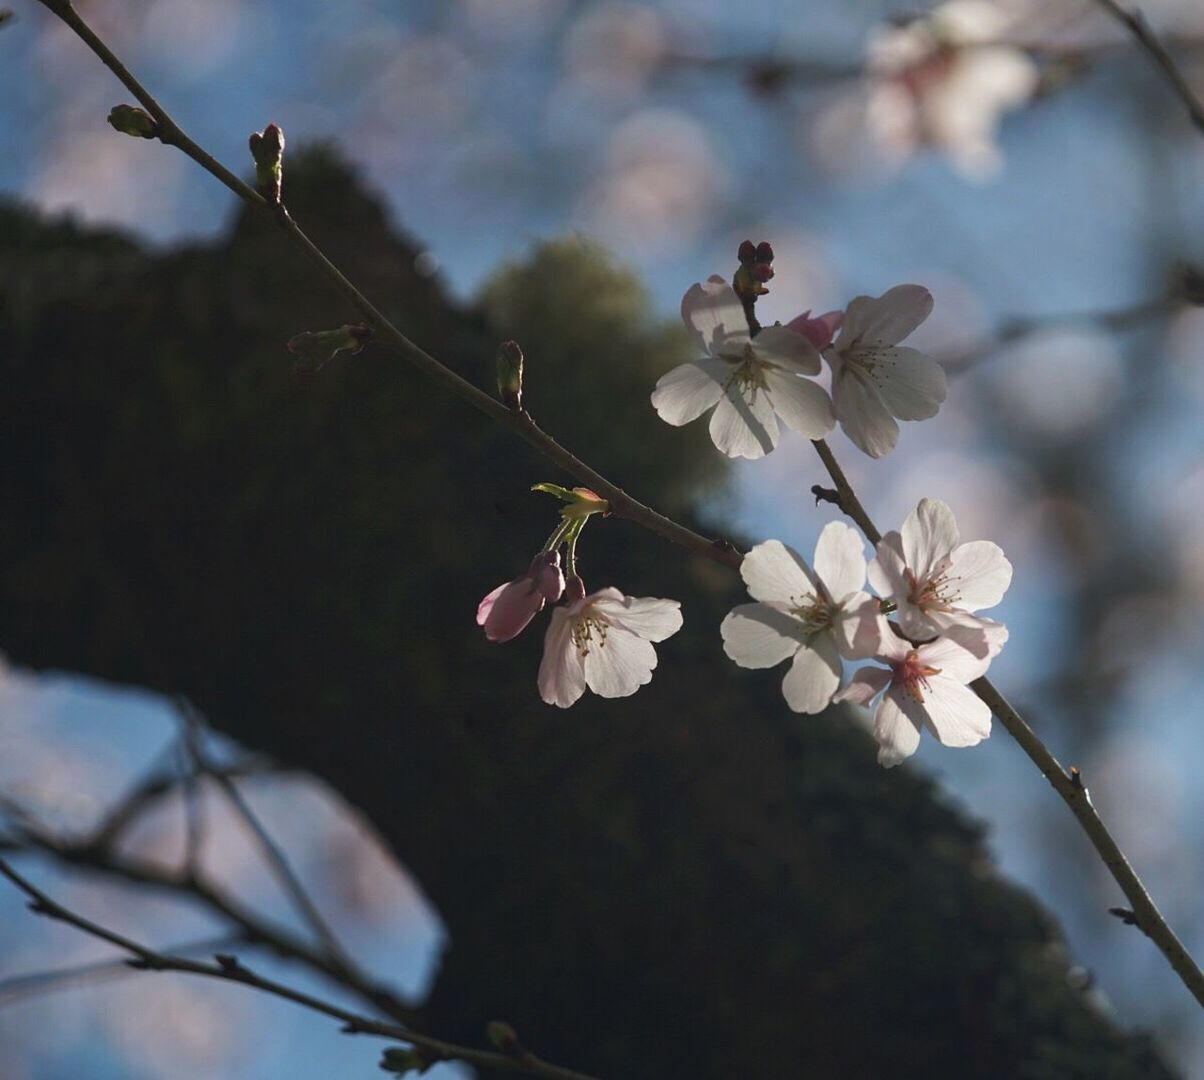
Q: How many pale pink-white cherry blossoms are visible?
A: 6